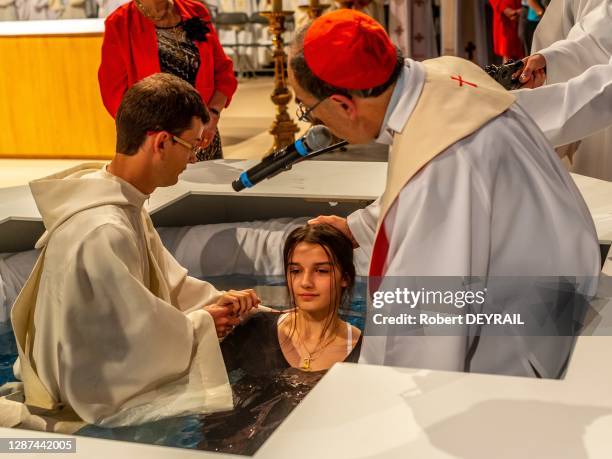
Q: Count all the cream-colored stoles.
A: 1